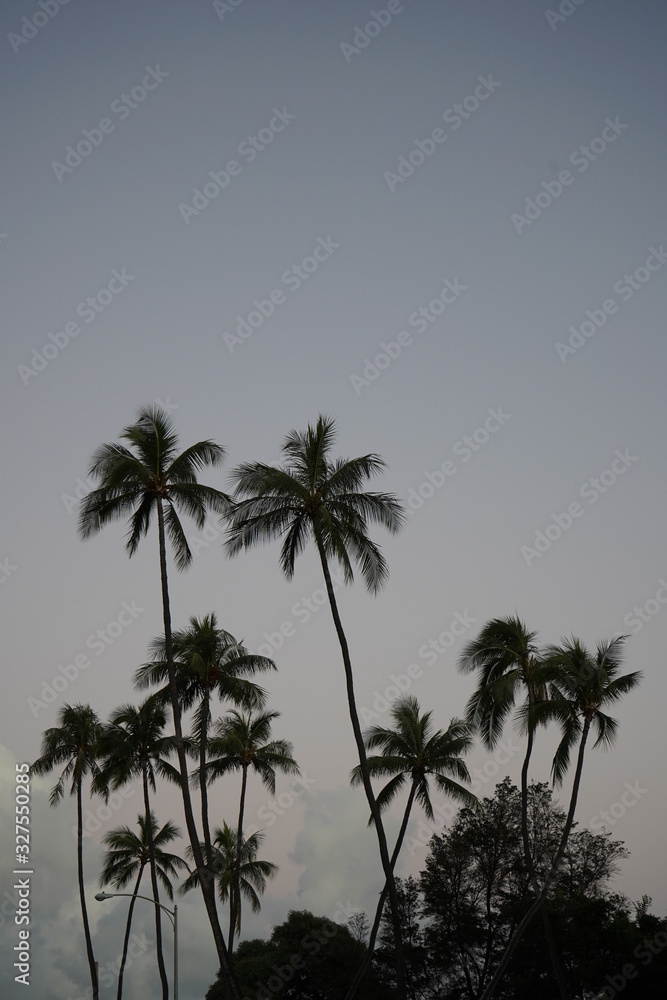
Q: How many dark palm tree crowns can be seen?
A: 11